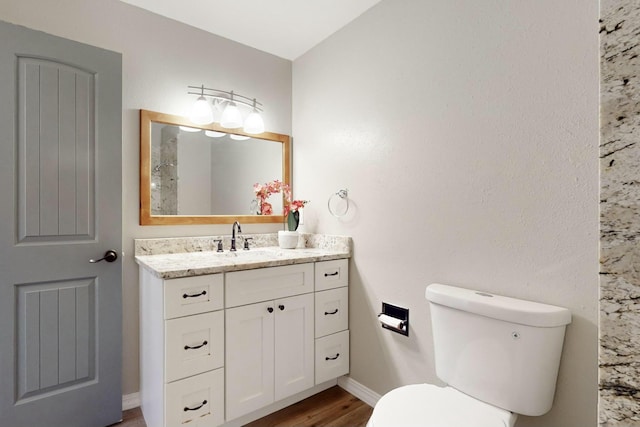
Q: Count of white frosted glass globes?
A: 3